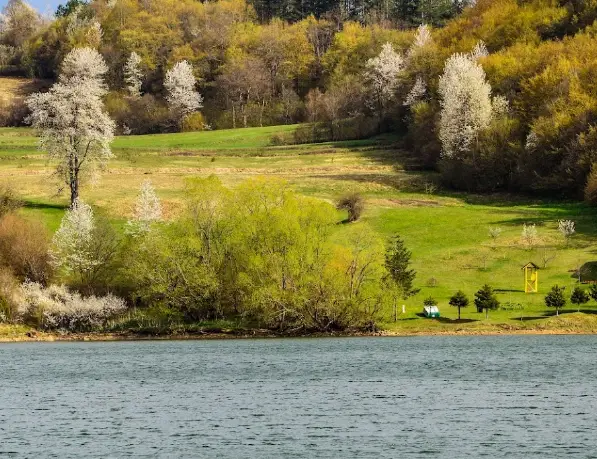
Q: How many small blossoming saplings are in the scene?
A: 3